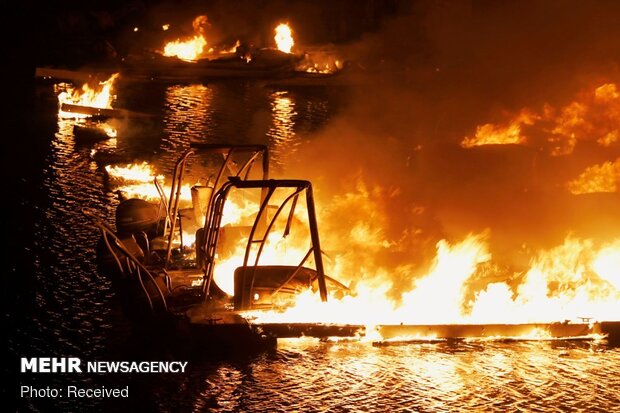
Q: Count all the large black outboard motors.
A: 1